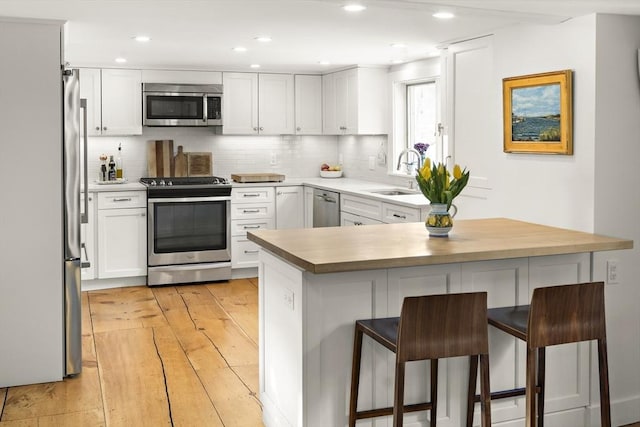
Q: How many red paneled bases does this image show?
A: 0